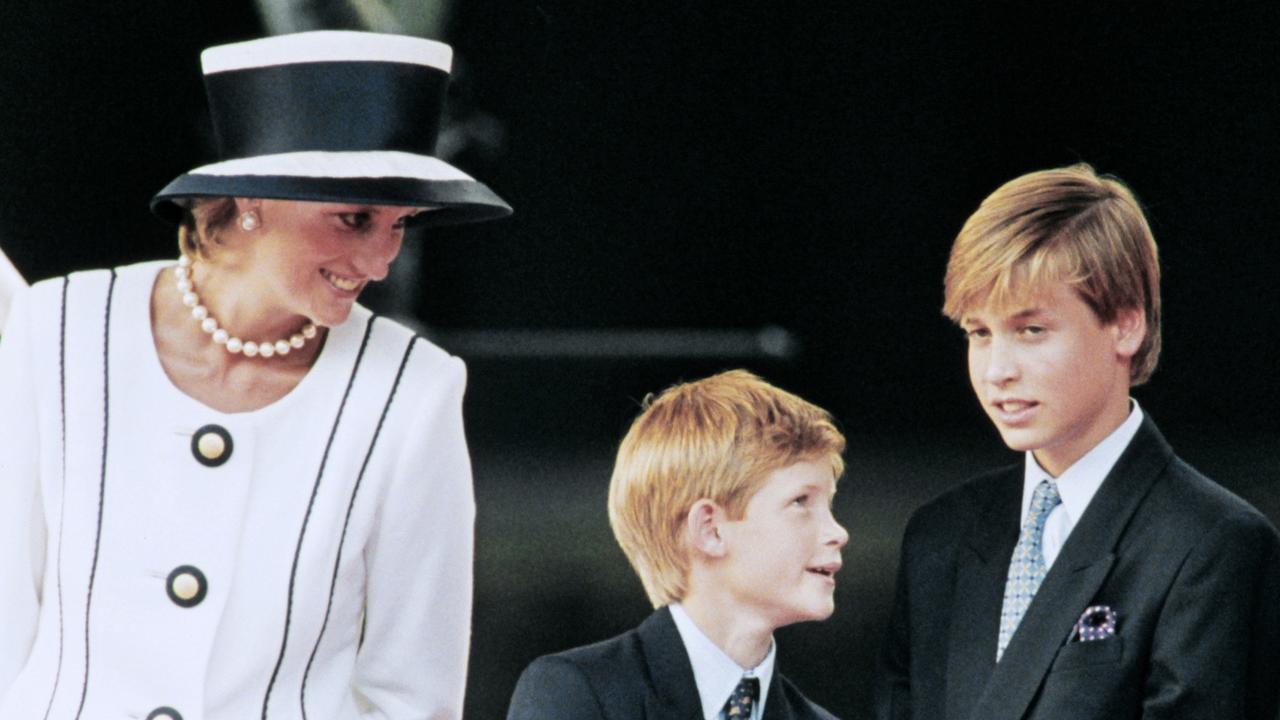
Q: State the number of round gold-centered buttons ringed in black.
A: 3